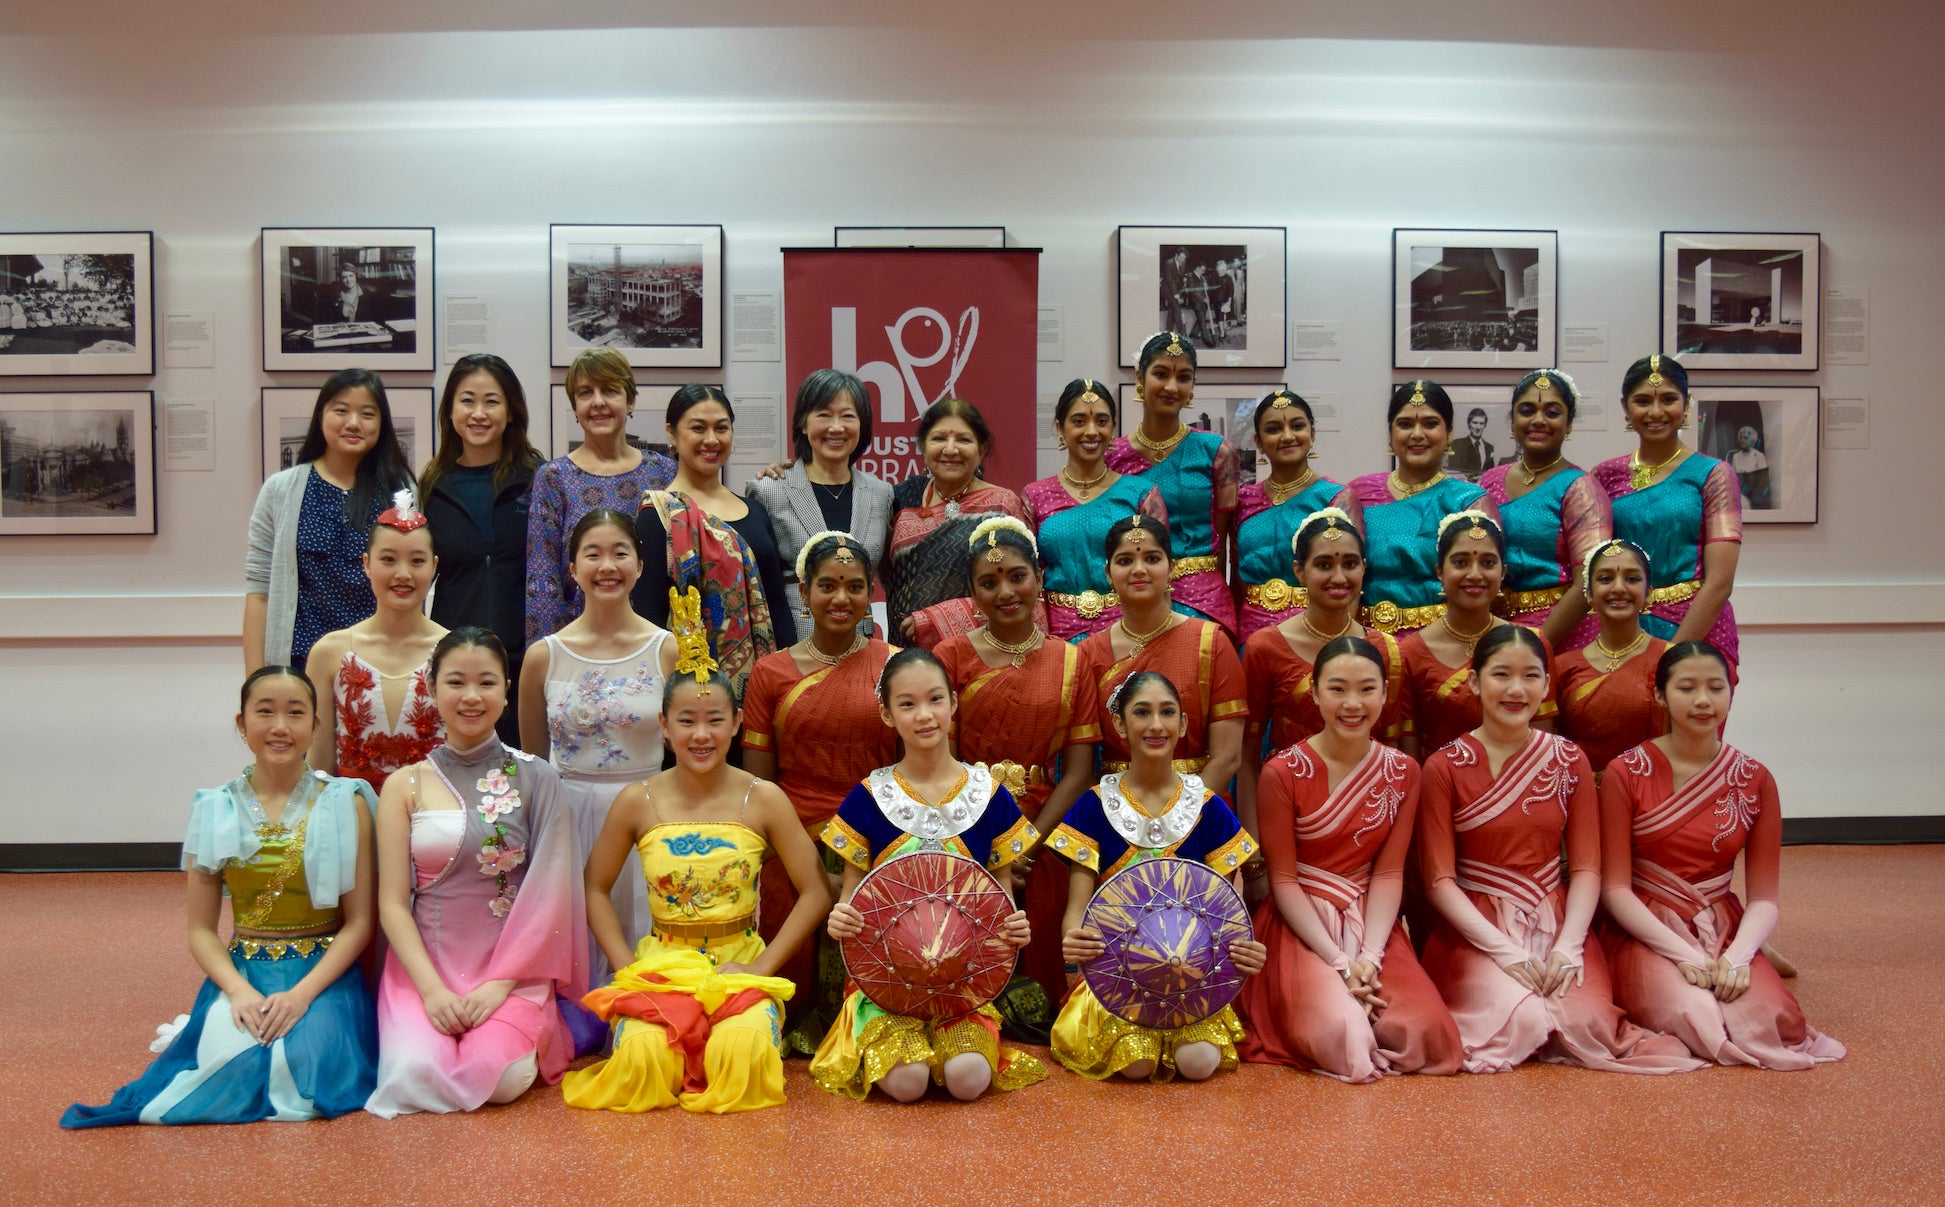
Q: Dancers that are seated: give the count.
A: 8